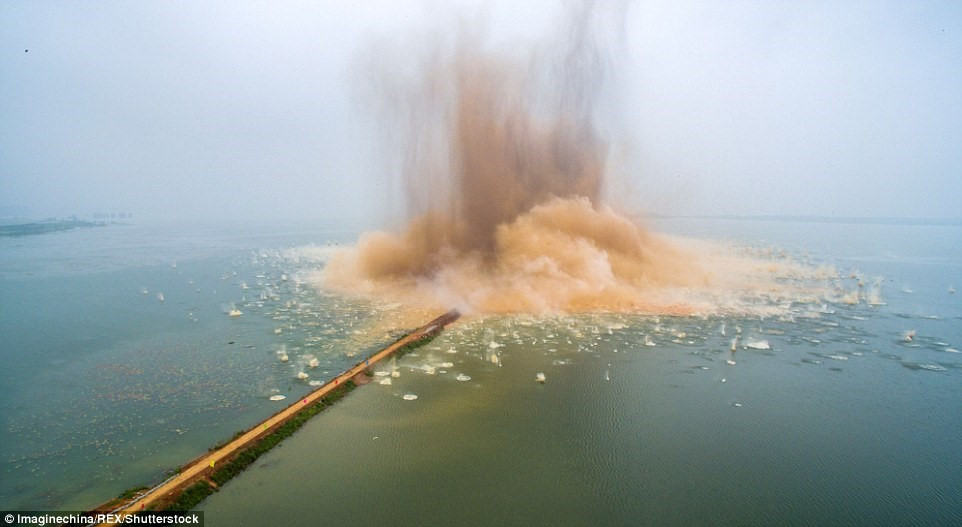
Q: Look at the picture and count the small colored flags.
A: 6